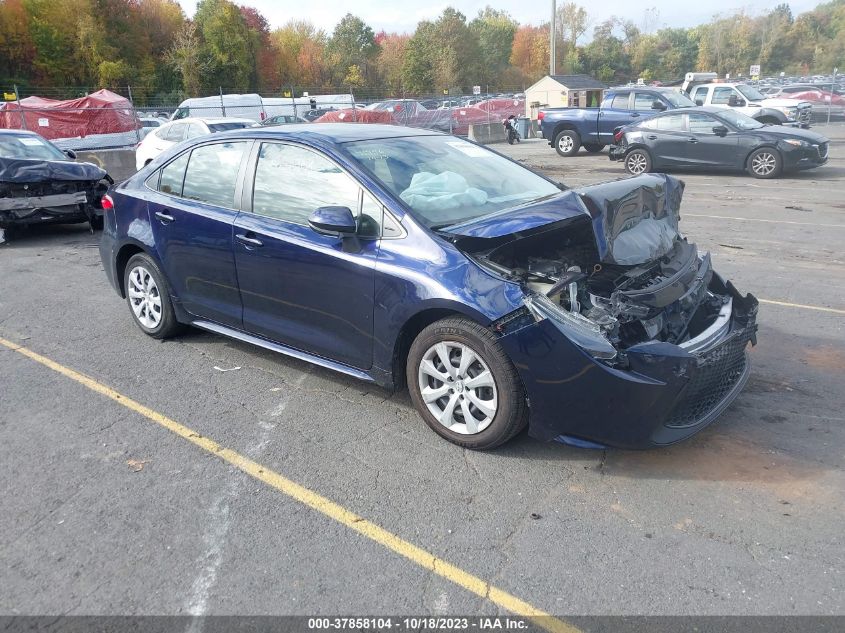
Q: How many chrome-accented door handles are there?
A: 2